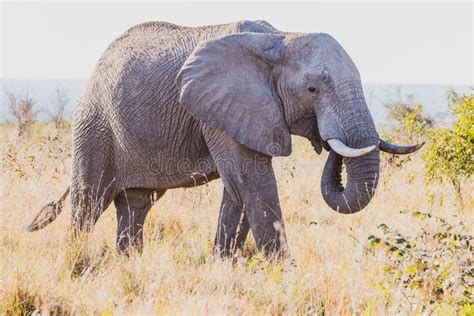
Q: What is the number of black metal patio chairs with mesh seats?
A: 0